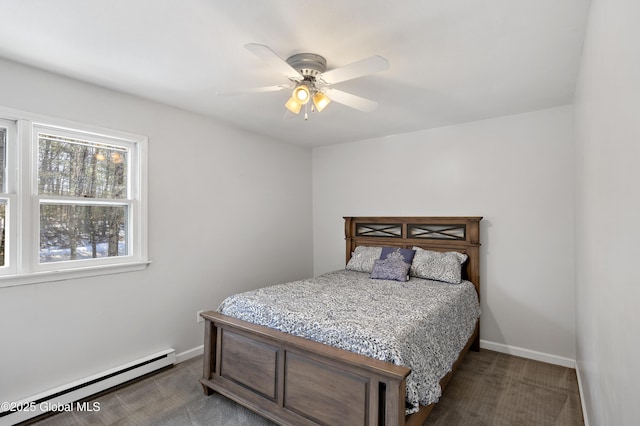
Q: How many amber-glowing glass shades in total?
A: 3